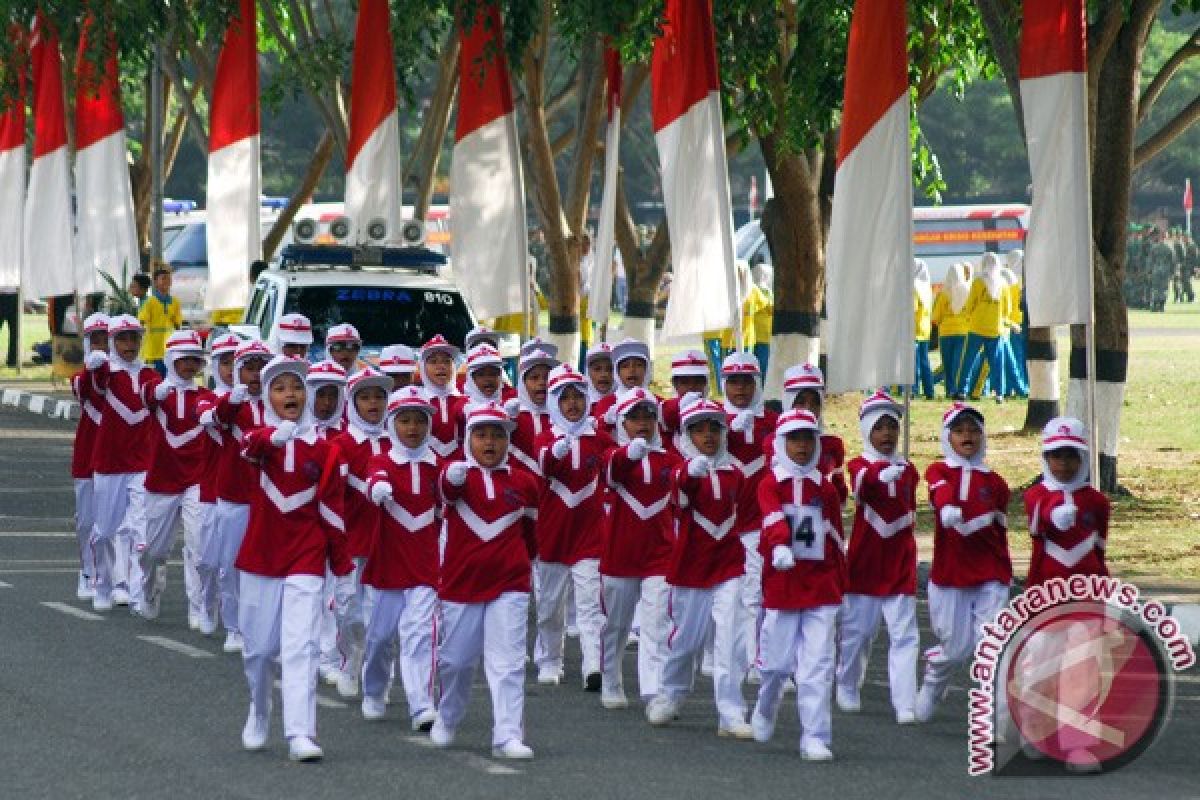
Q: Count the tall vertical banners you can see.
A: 10